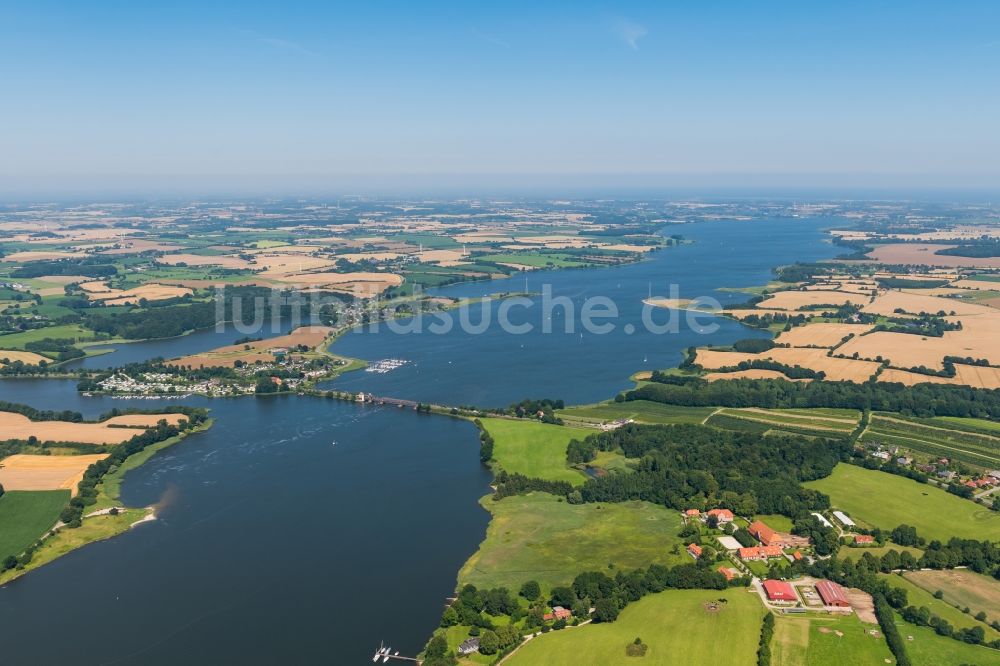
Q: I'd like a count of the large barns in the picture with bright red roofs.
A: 2